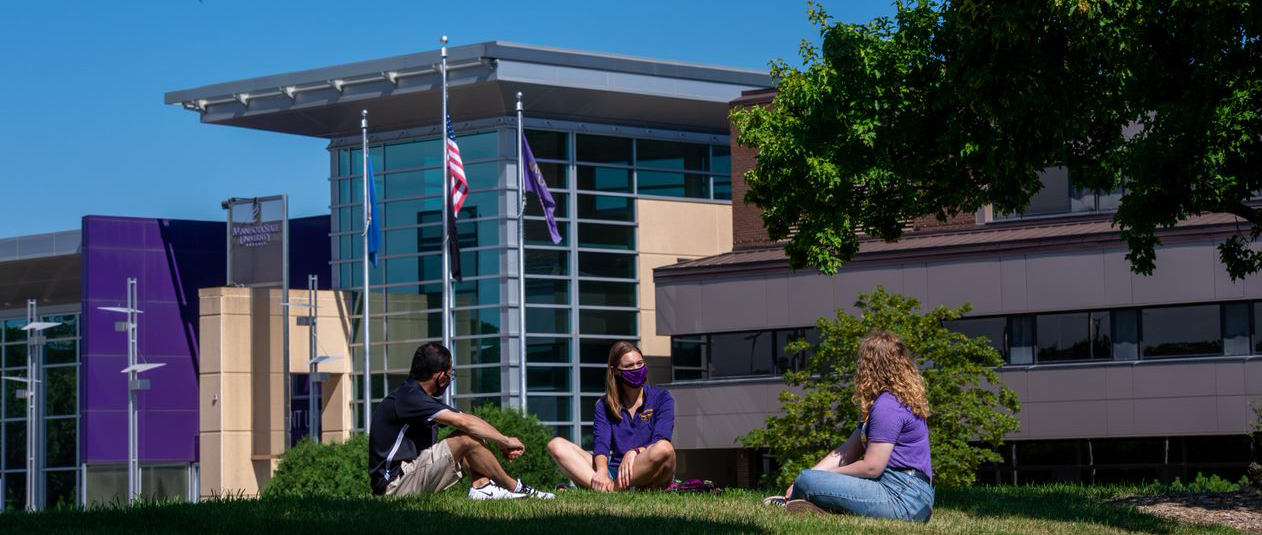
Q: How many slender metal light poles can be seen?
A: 3